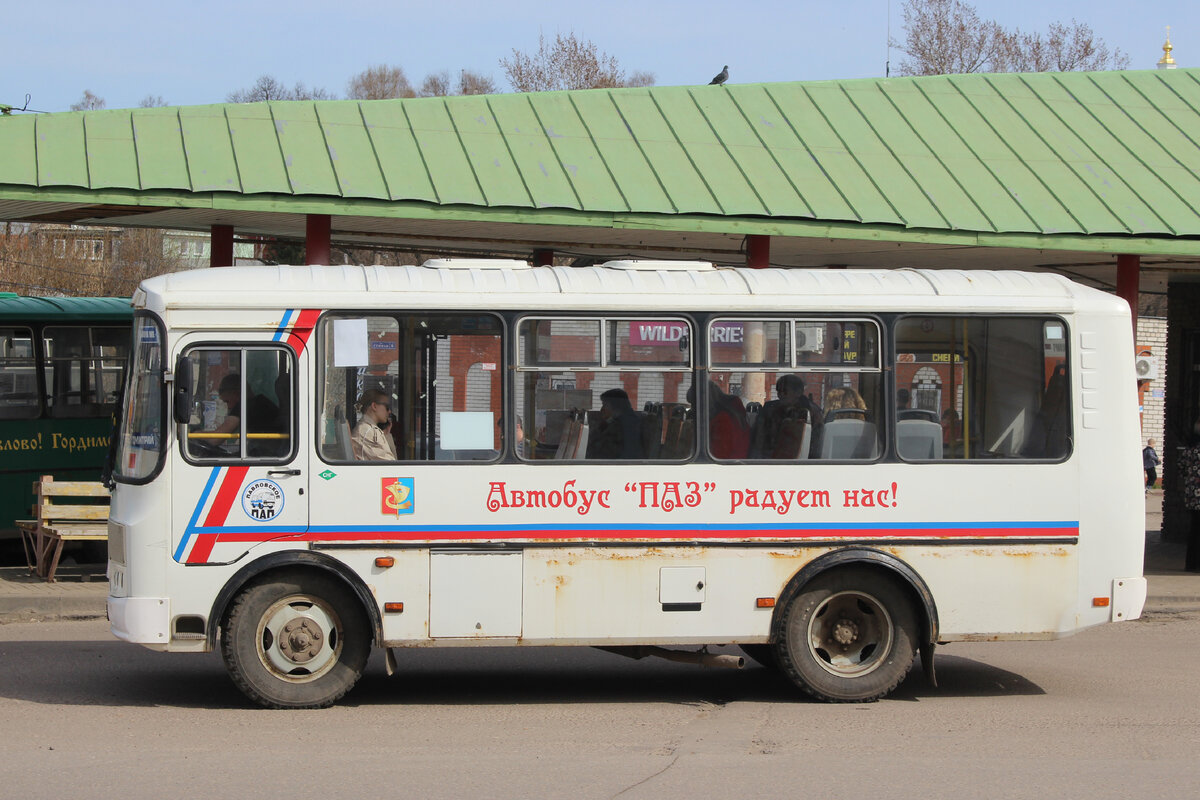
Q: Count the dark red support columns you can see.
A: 5